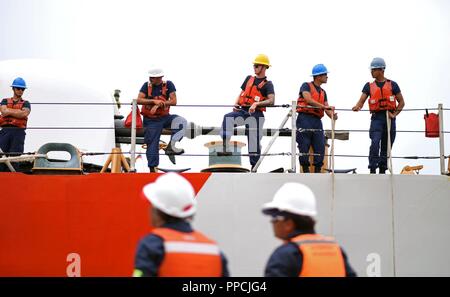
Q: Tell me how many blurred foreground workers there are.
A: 2